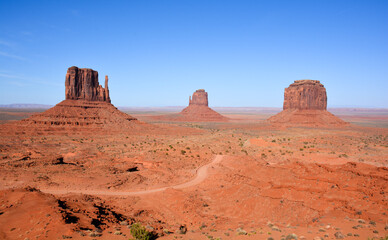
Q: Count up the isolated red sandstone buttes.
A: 3